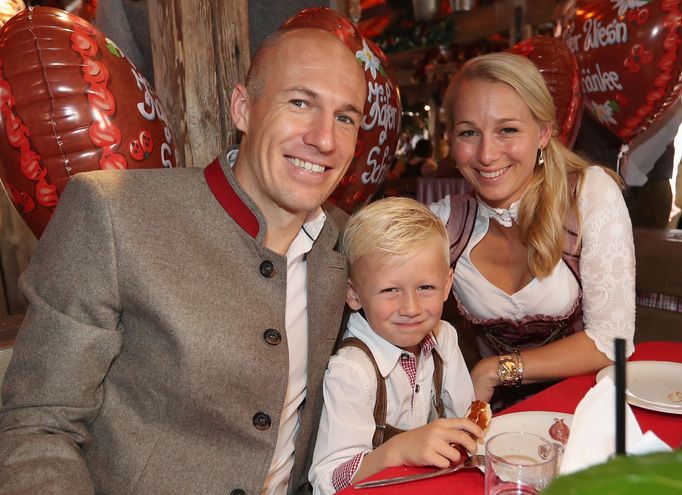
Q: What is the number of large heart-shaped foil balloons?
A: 4